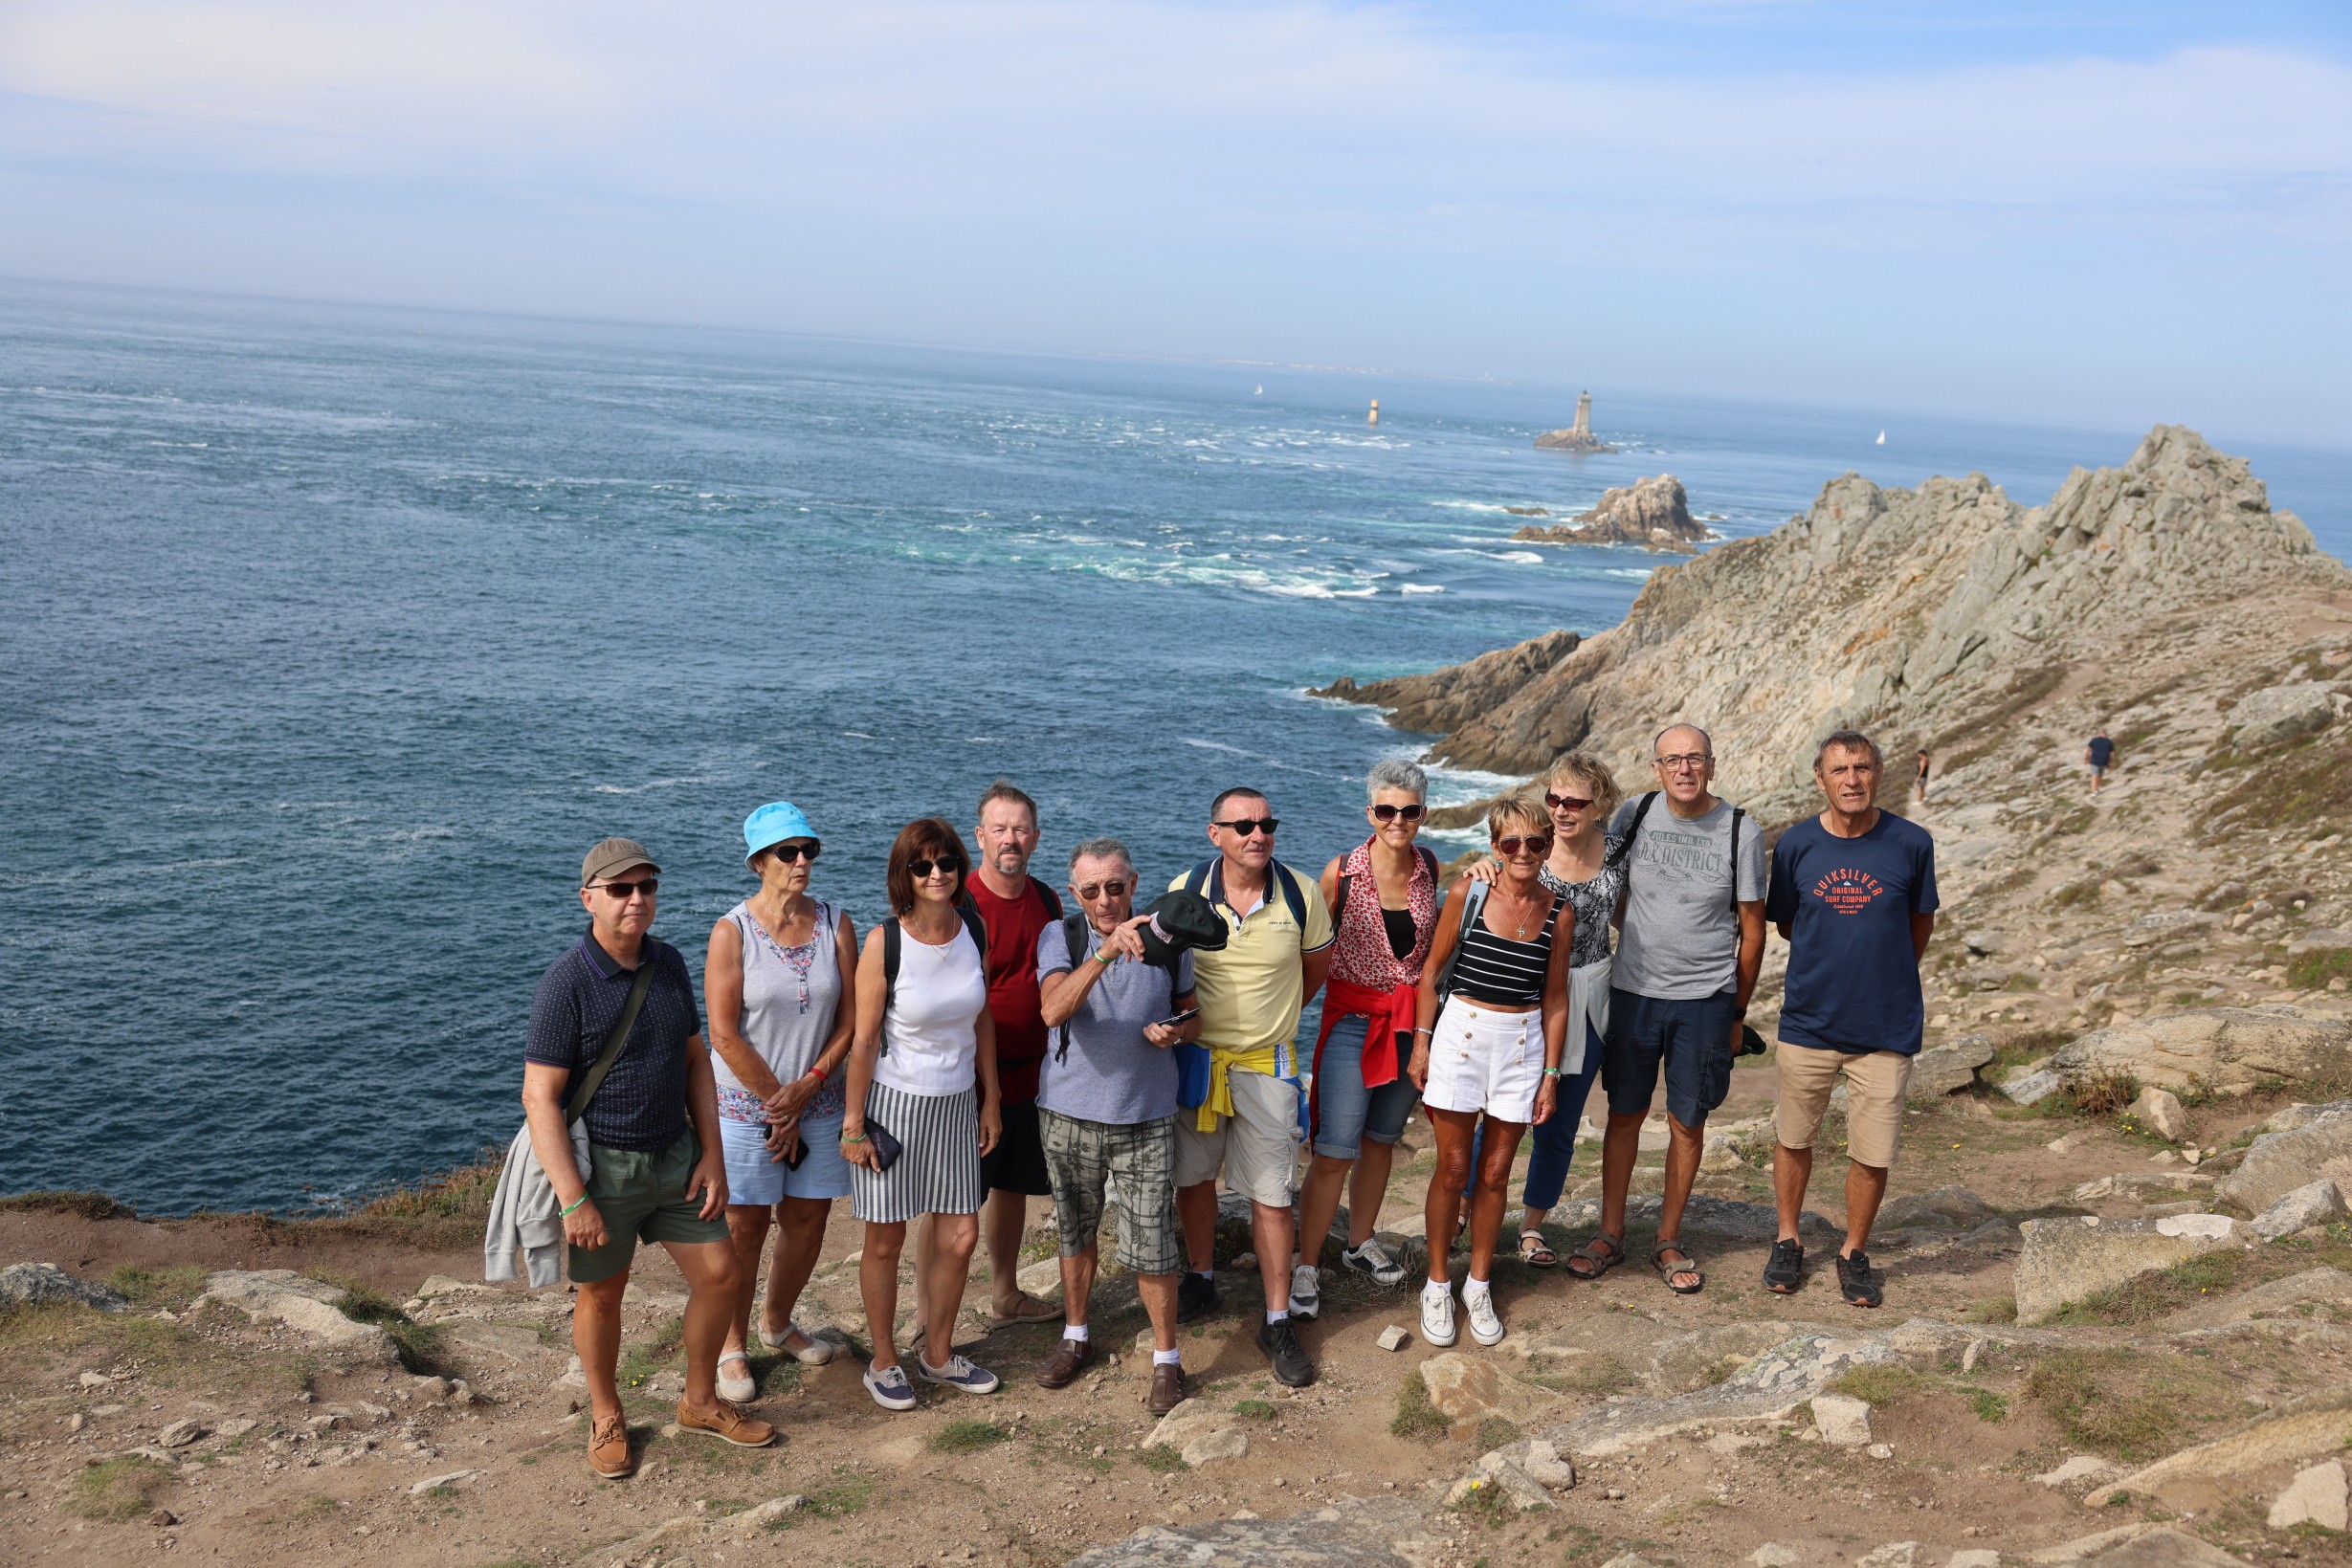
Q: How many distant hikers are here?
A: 2